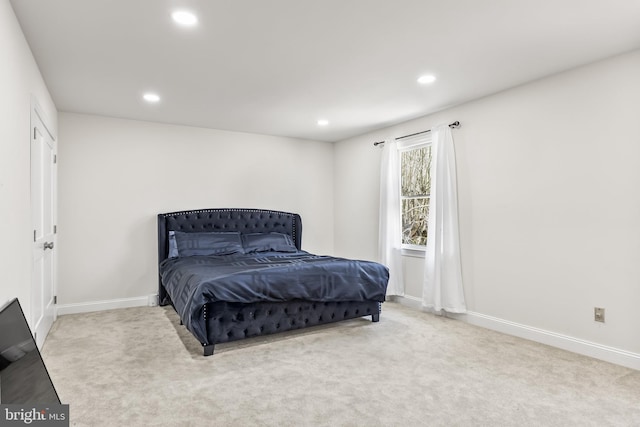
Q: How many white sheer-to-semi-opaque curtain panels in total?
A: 2